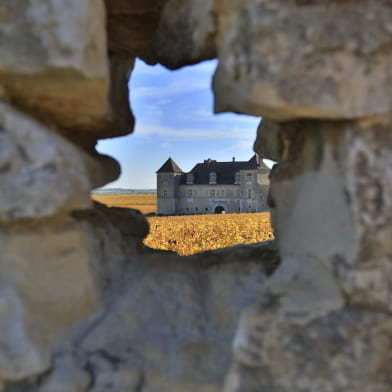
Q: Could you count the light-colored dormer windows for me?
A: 3